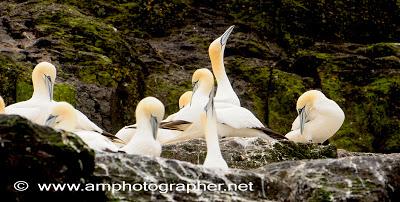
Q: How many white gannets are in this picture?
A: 9